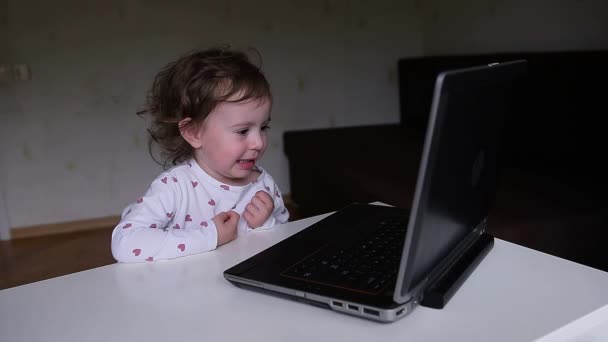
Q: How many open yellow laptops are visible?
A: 0